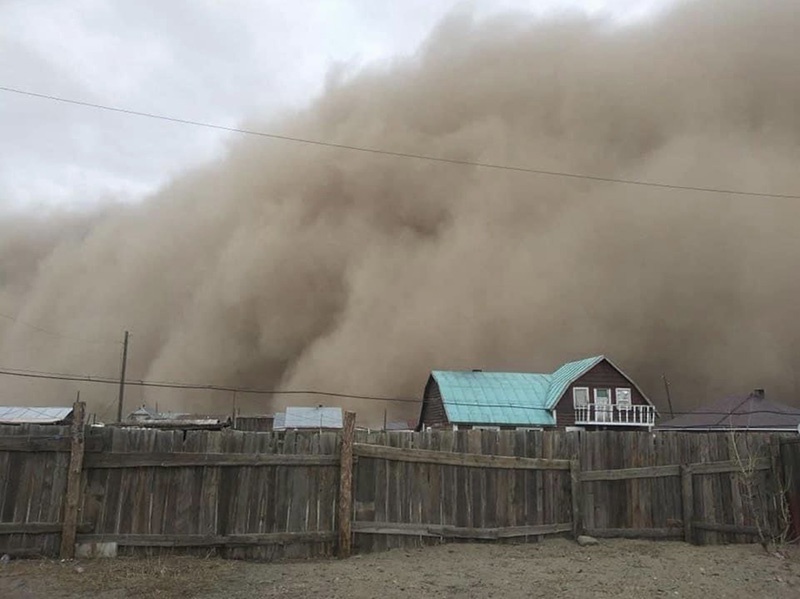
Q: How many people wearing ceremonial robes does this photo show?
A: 0